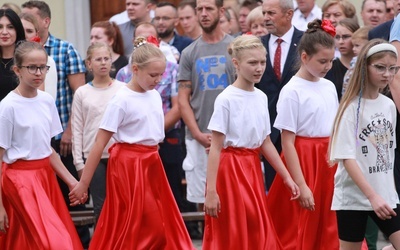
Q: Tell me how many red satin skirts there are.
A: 4